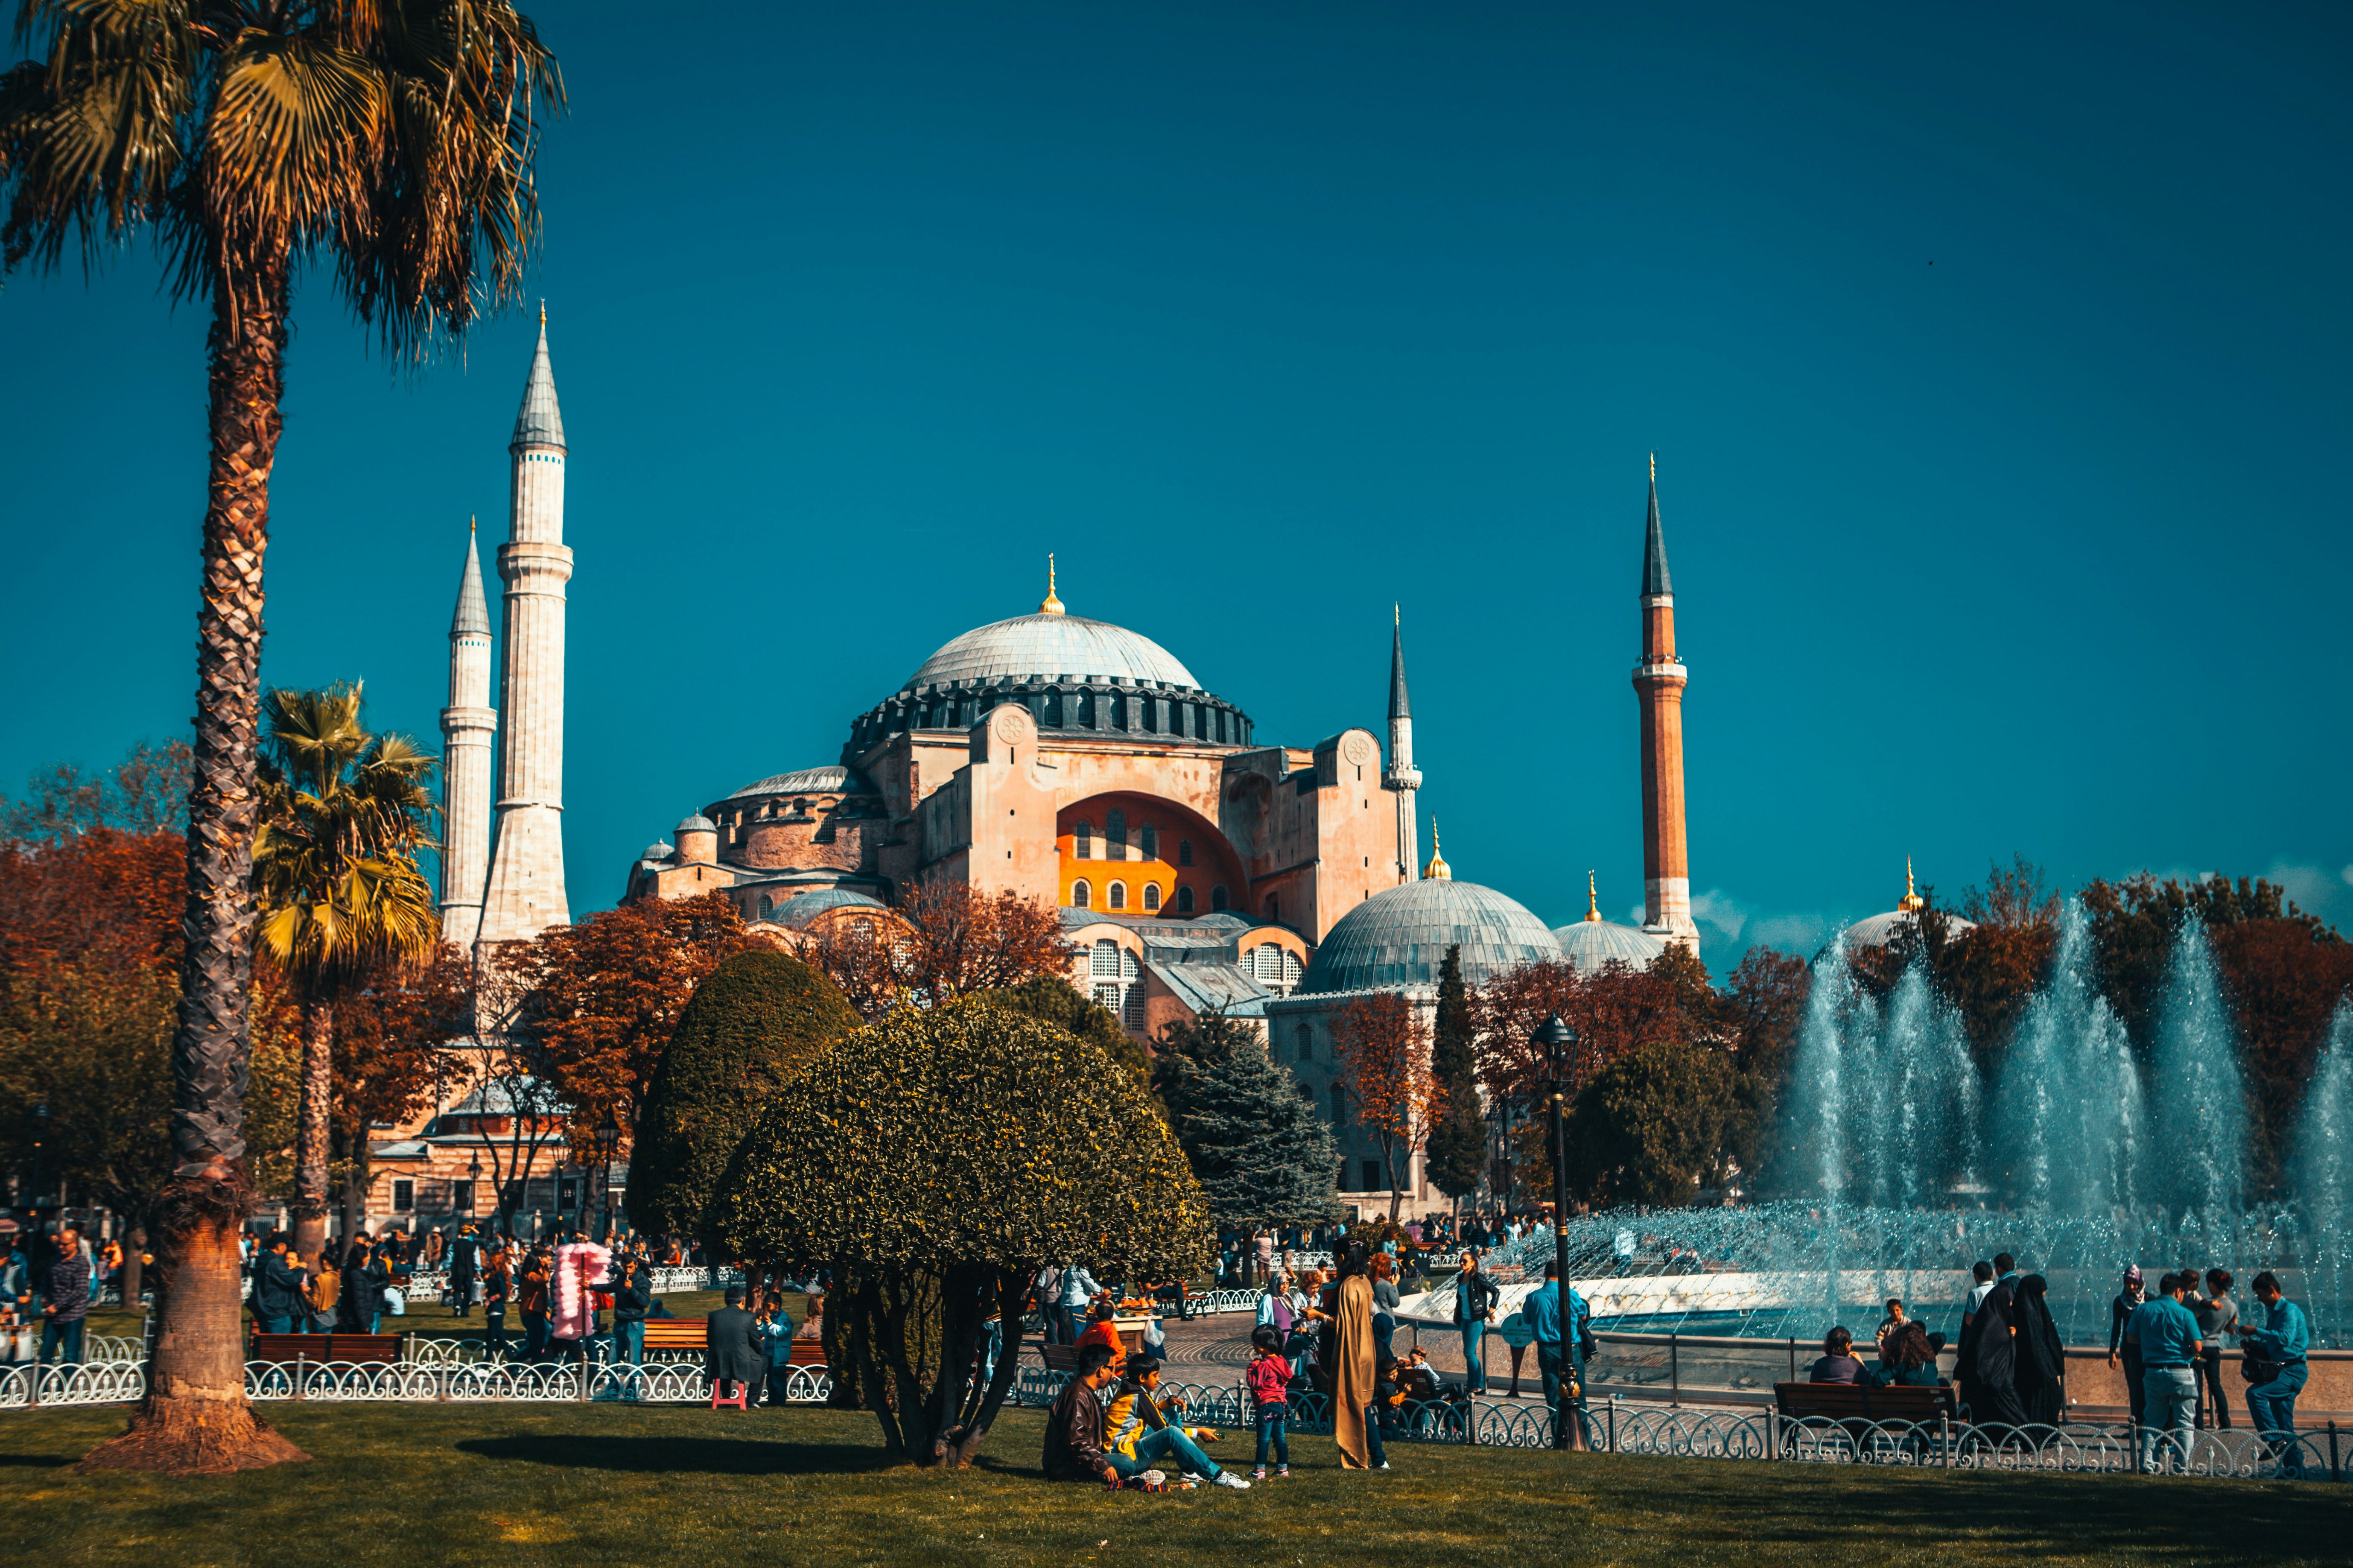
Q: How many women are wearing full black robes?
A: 2